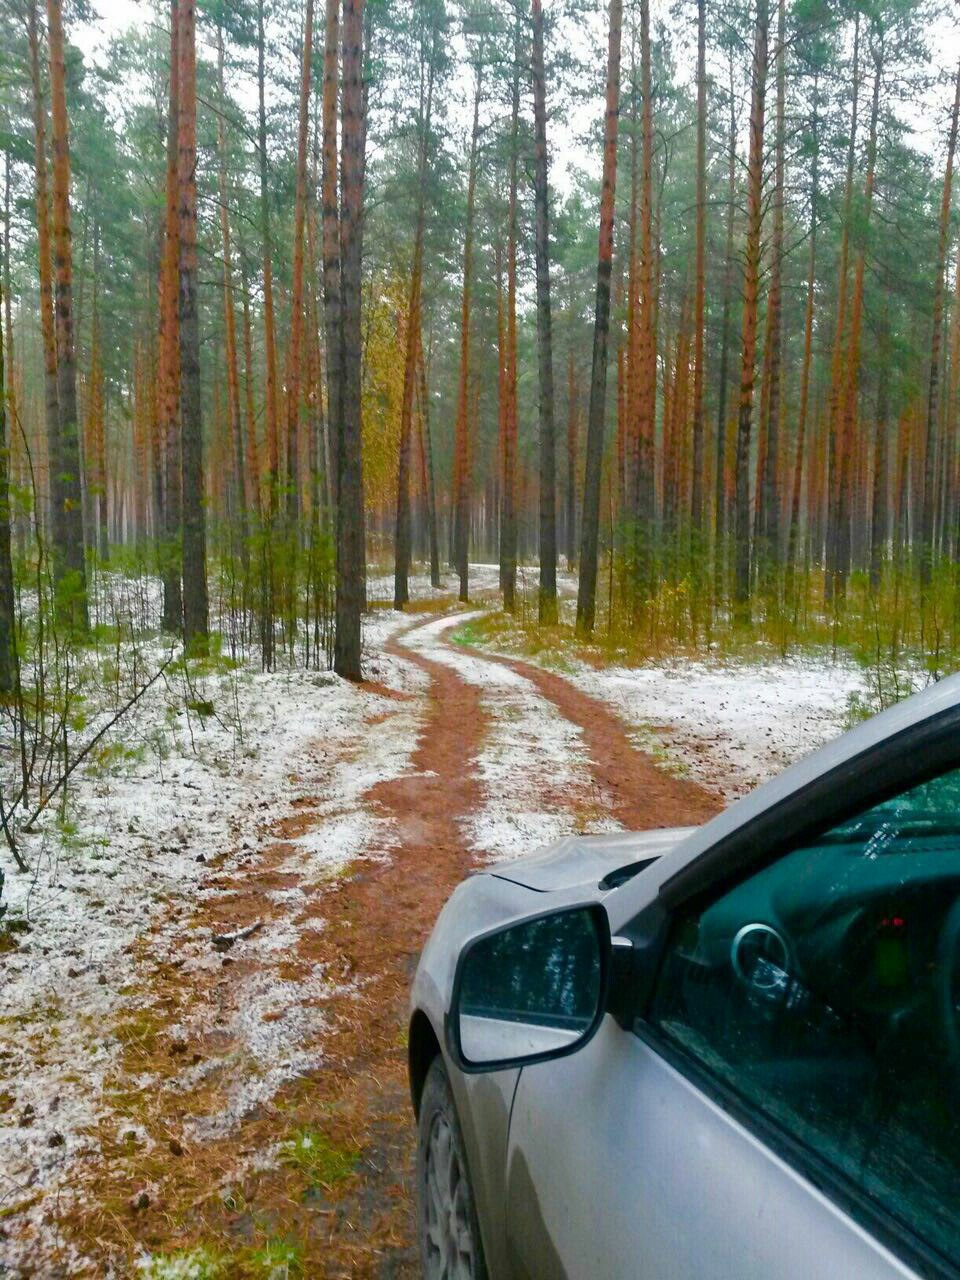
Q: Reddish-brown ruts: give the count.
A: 2